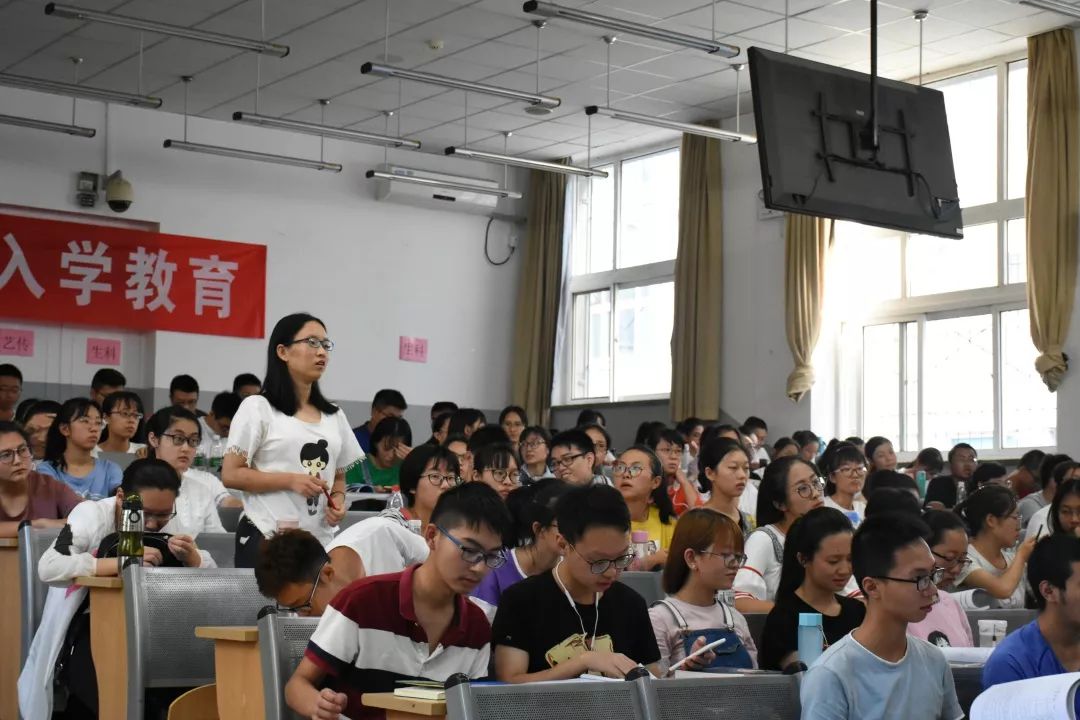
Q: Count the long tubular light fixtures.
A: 11